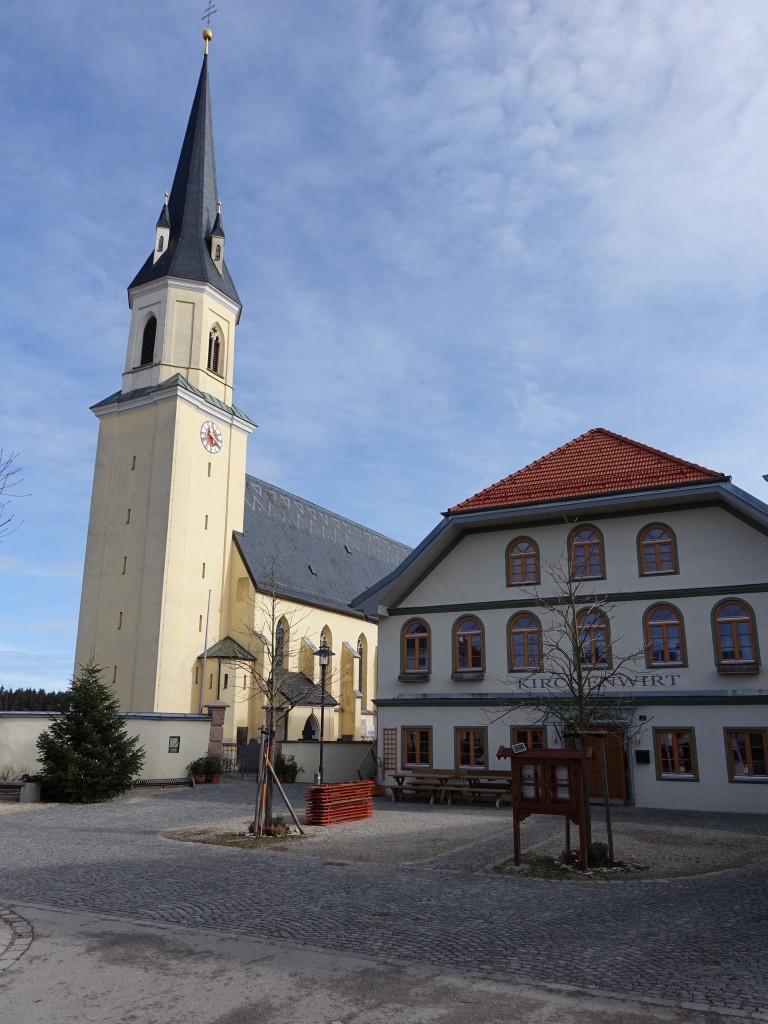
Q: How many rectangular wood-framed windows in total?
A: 5